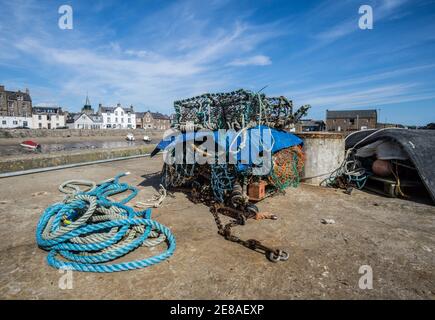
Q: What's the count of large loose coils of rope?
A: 1